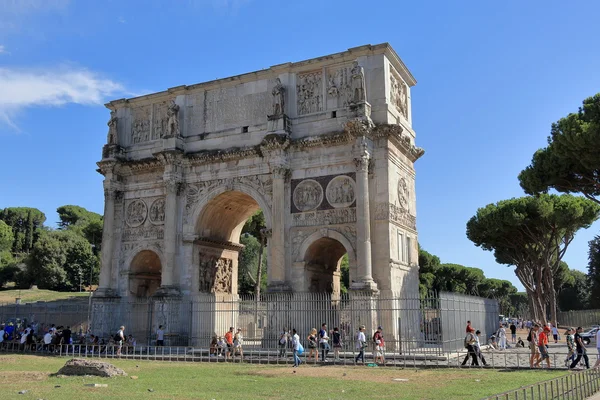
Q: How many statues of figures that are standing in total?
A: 4